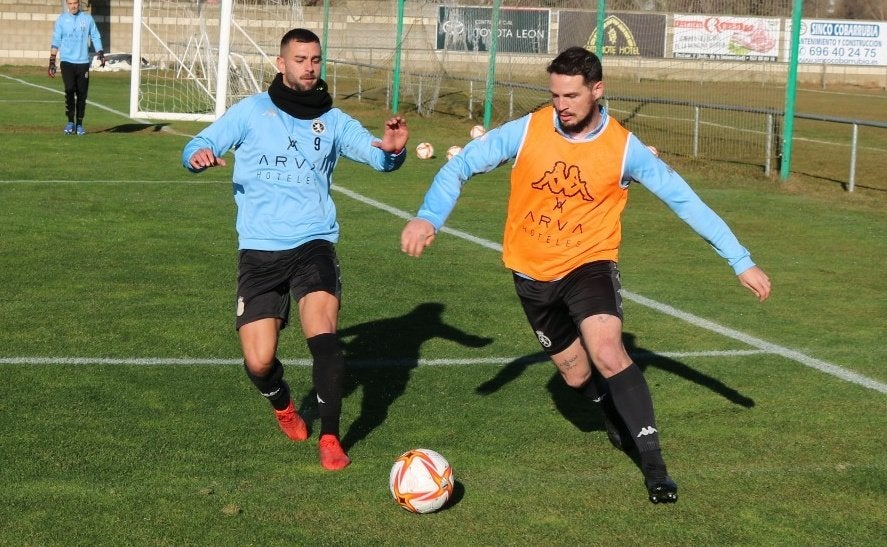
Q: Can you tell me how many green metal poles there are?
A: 5